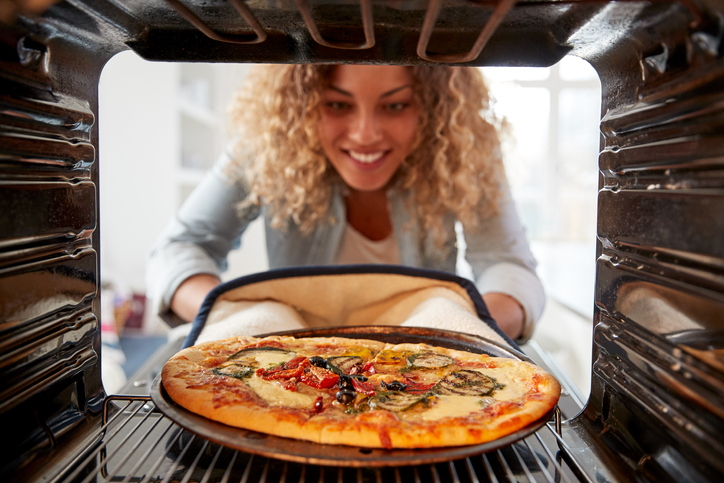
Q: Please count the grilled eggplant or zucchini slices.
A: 6